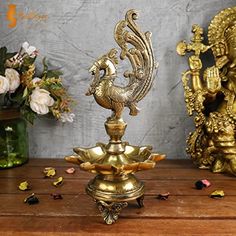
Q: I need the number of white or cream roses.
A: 3